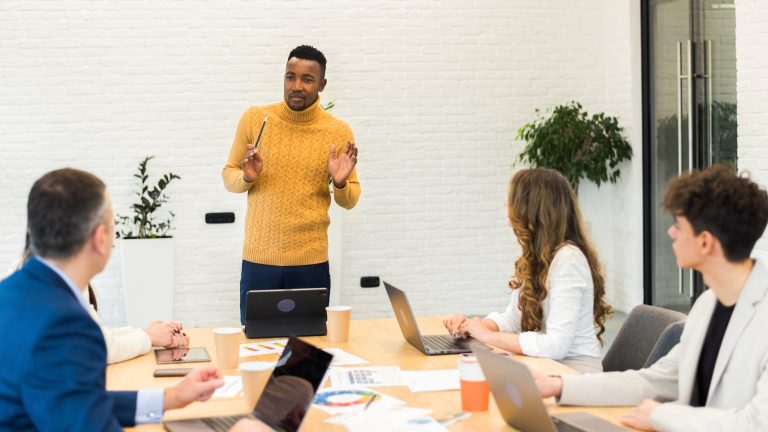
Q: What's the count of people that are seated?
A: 4